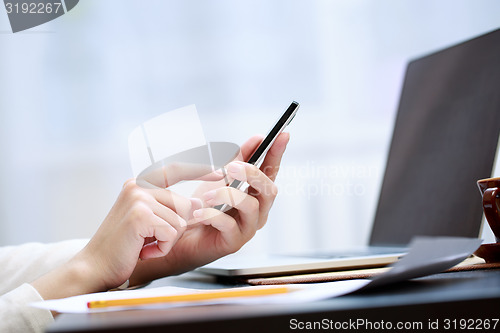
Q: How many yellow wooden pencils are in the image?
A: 1